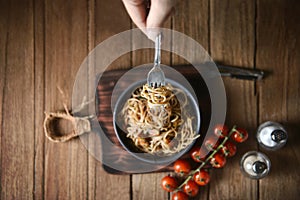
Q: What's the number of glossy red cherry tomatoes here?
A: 11